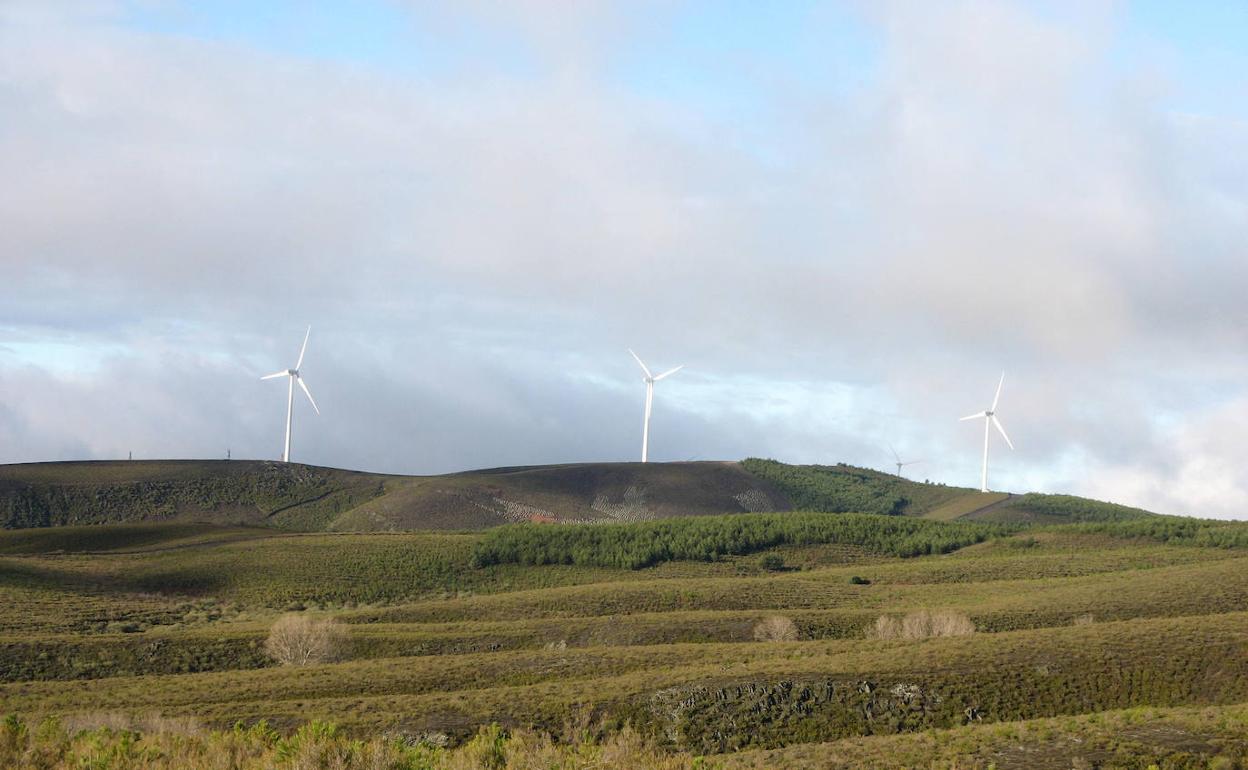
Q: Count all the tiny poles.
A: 2